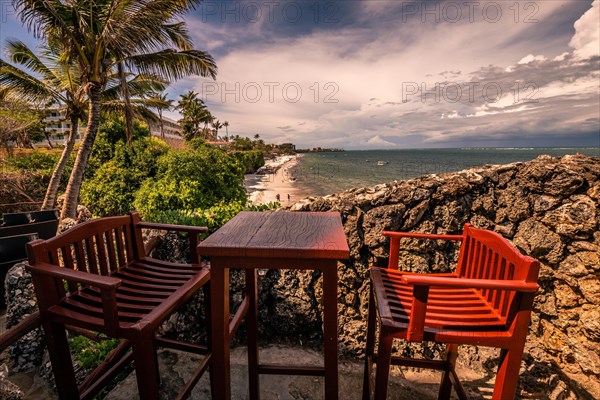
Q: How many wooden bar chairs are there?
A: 2